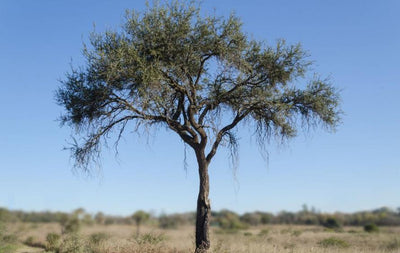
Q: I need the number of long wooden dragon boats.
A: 0